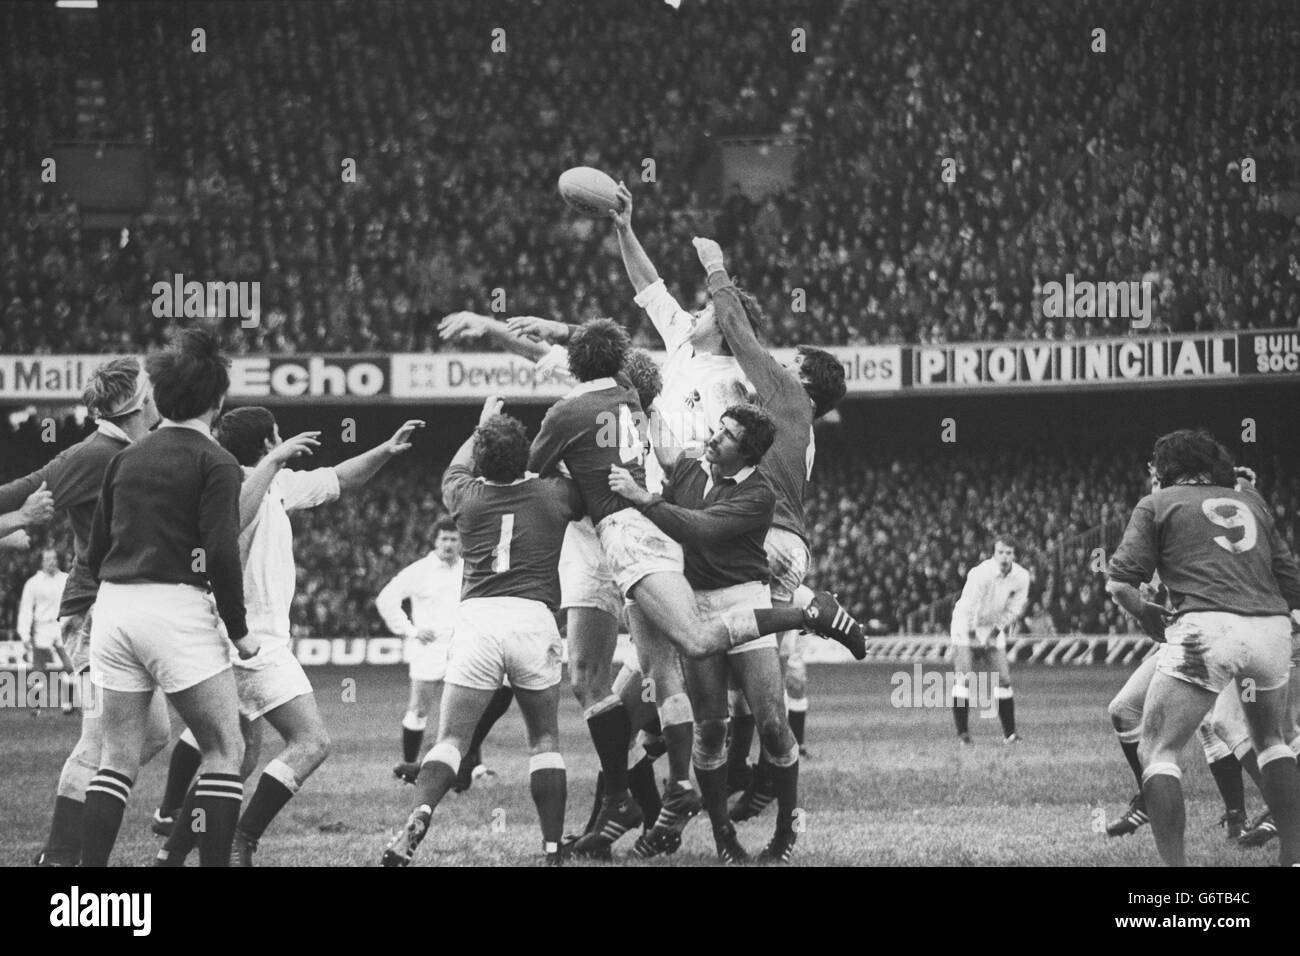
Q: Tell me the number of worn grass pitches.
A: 1